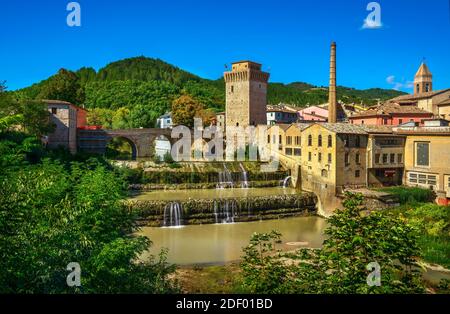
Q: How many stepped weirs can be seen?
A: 2